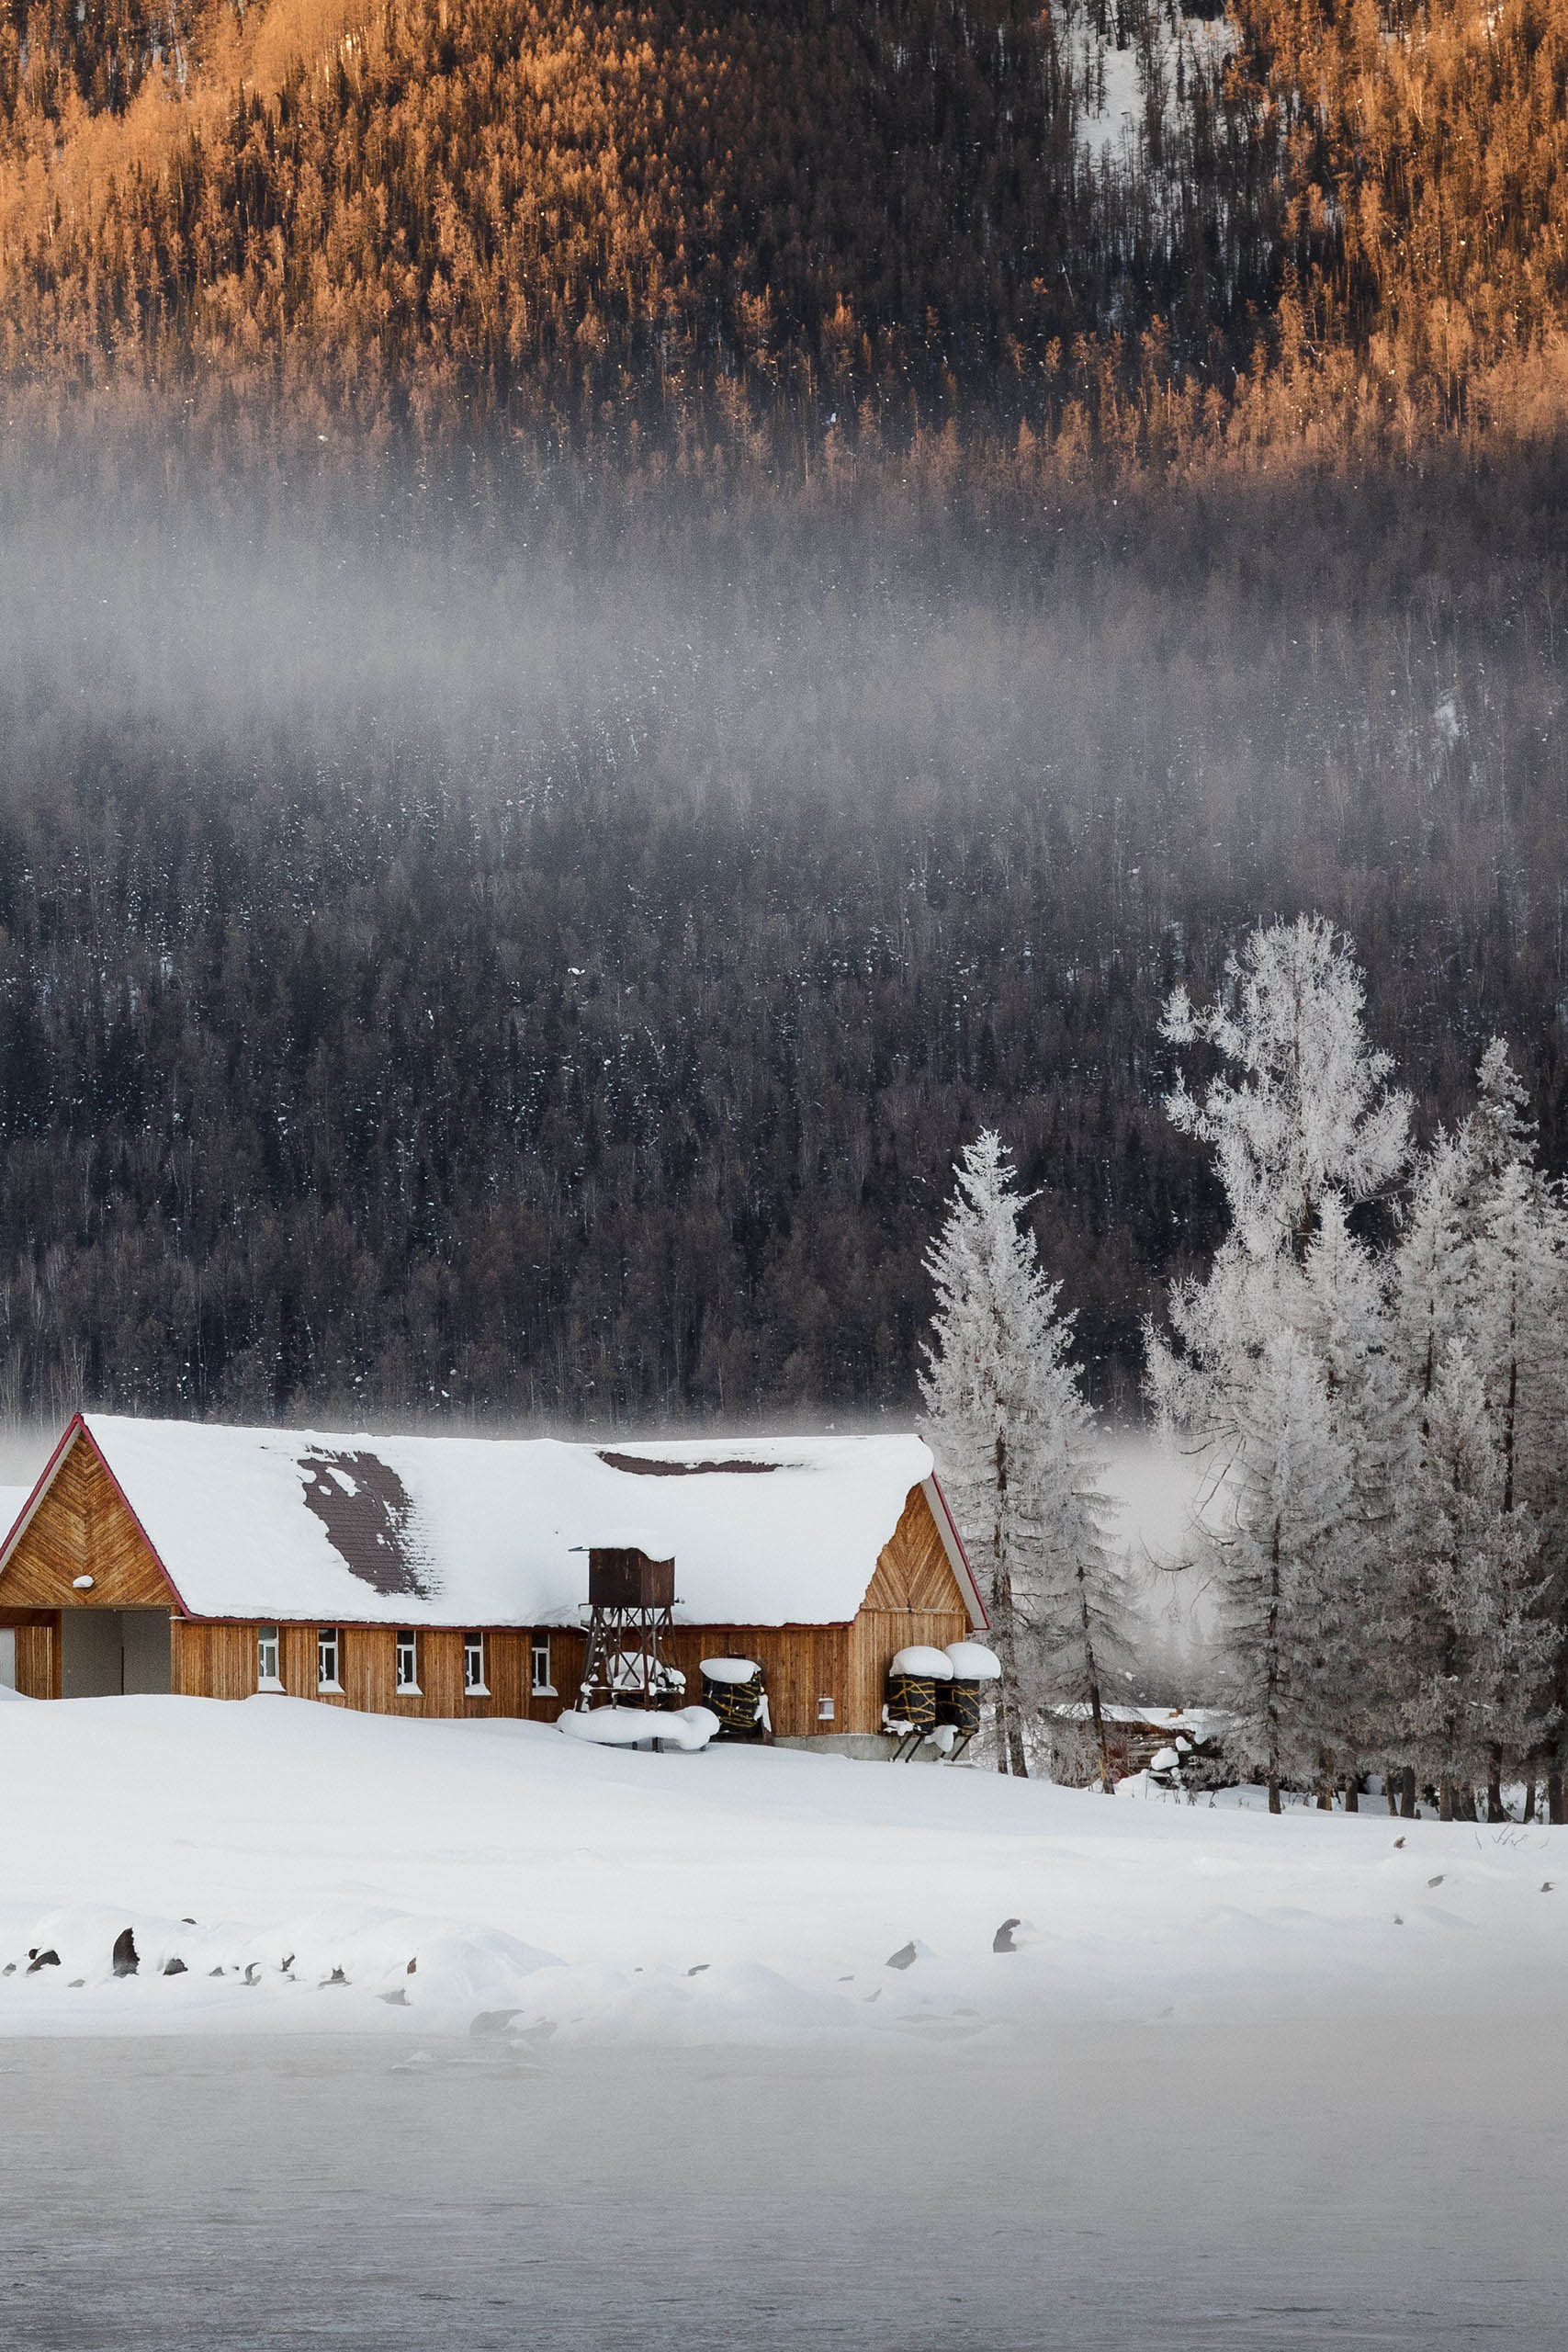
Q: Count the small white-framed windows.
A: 5